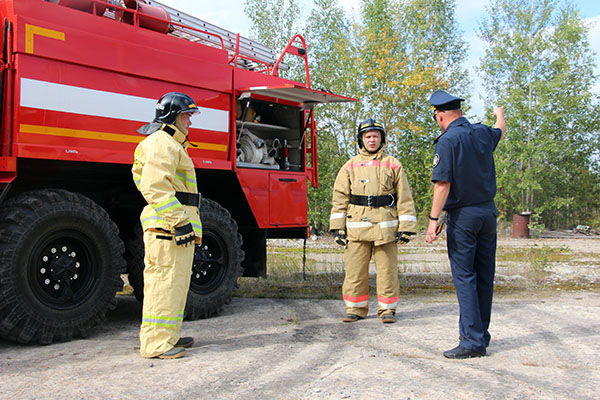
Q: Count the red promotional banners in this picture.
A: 0